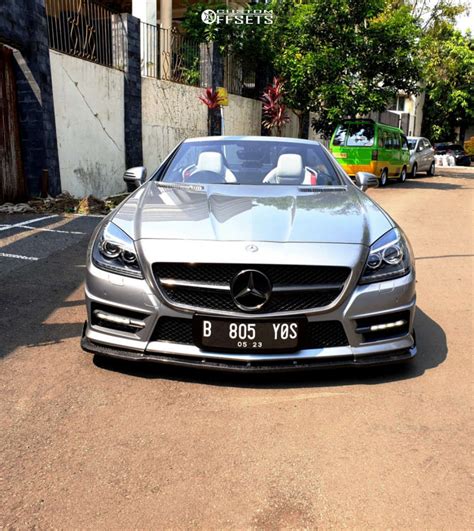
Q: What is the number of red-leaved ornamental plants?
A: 2